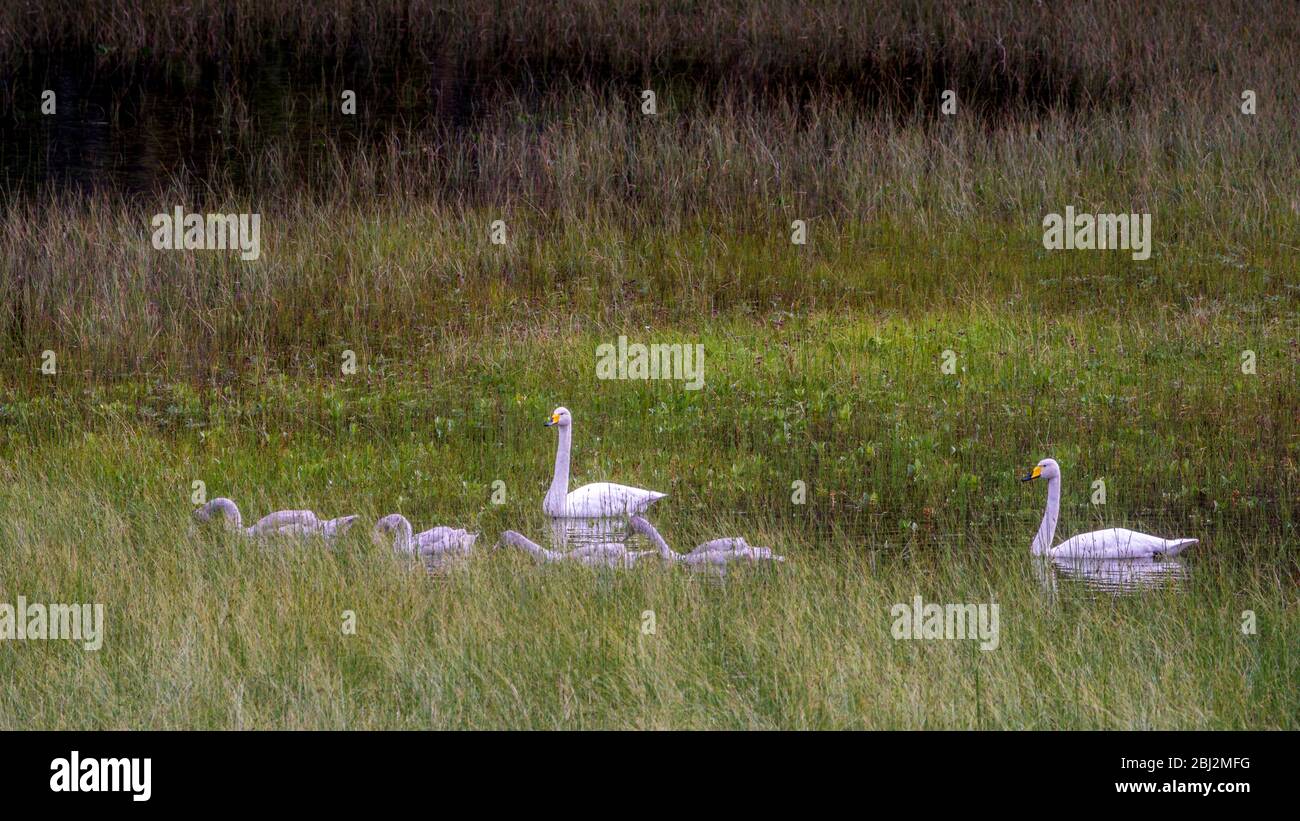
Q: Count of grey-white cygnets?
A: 4